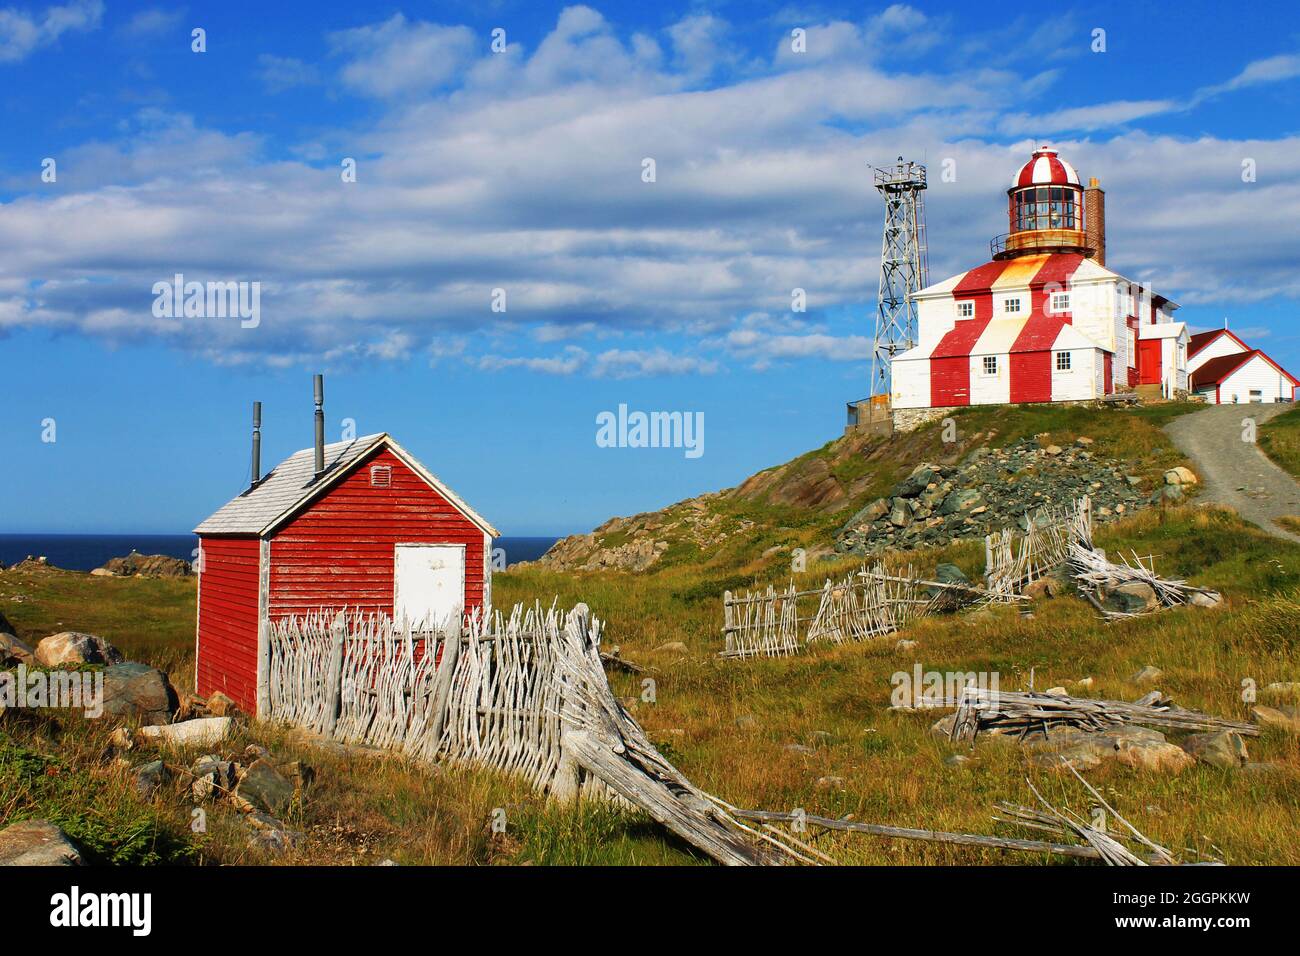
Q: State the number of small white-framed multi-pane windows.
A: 5